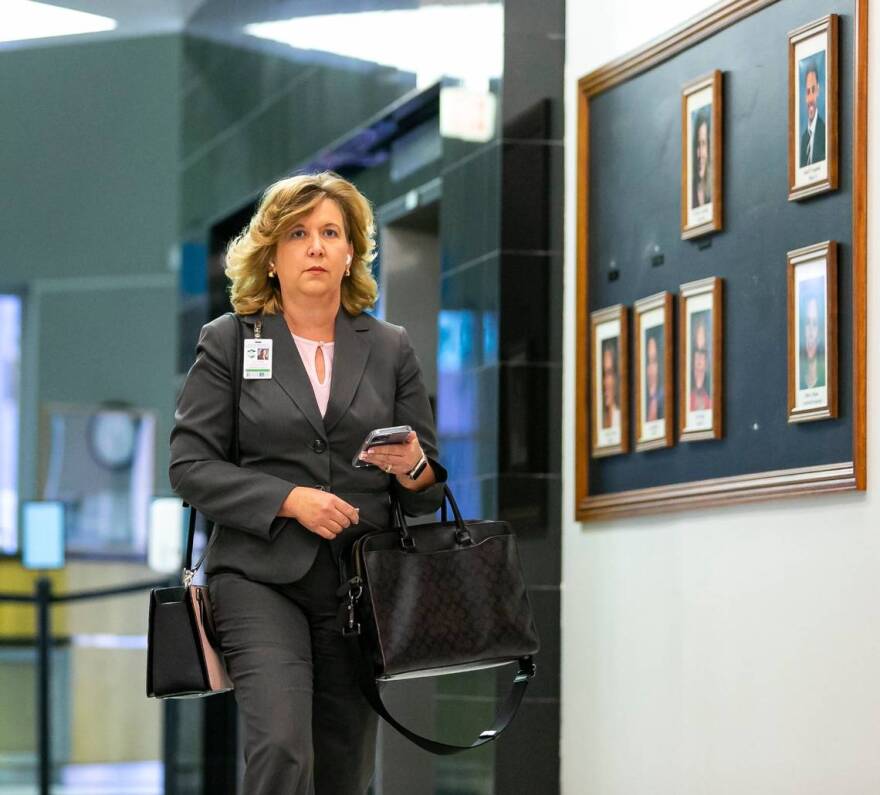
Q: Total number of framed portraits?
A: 6